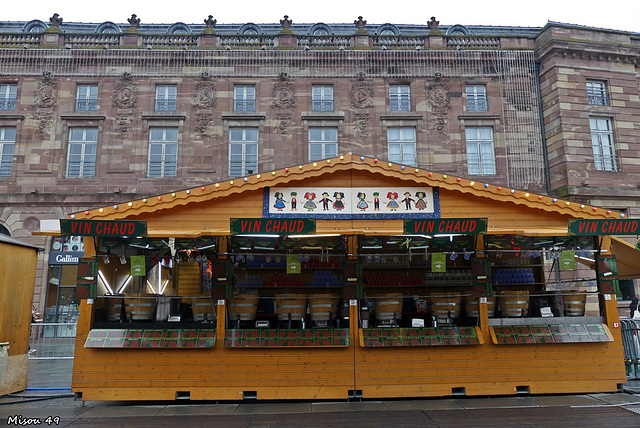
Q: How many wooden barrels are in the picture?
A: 11